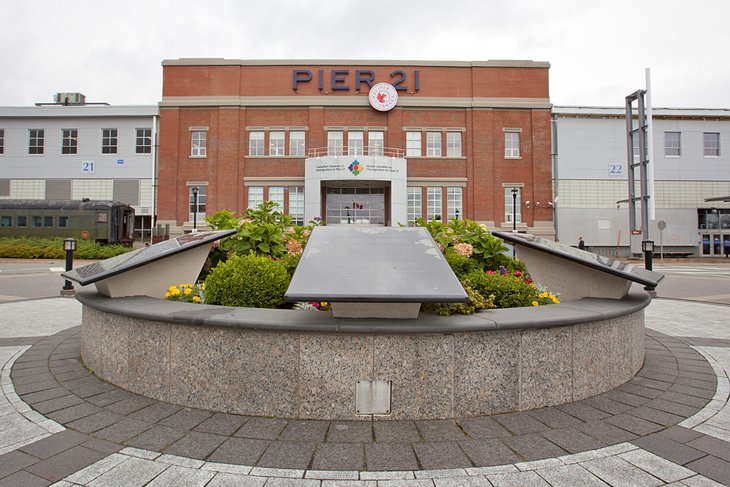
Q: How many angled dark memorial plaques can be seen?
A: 3